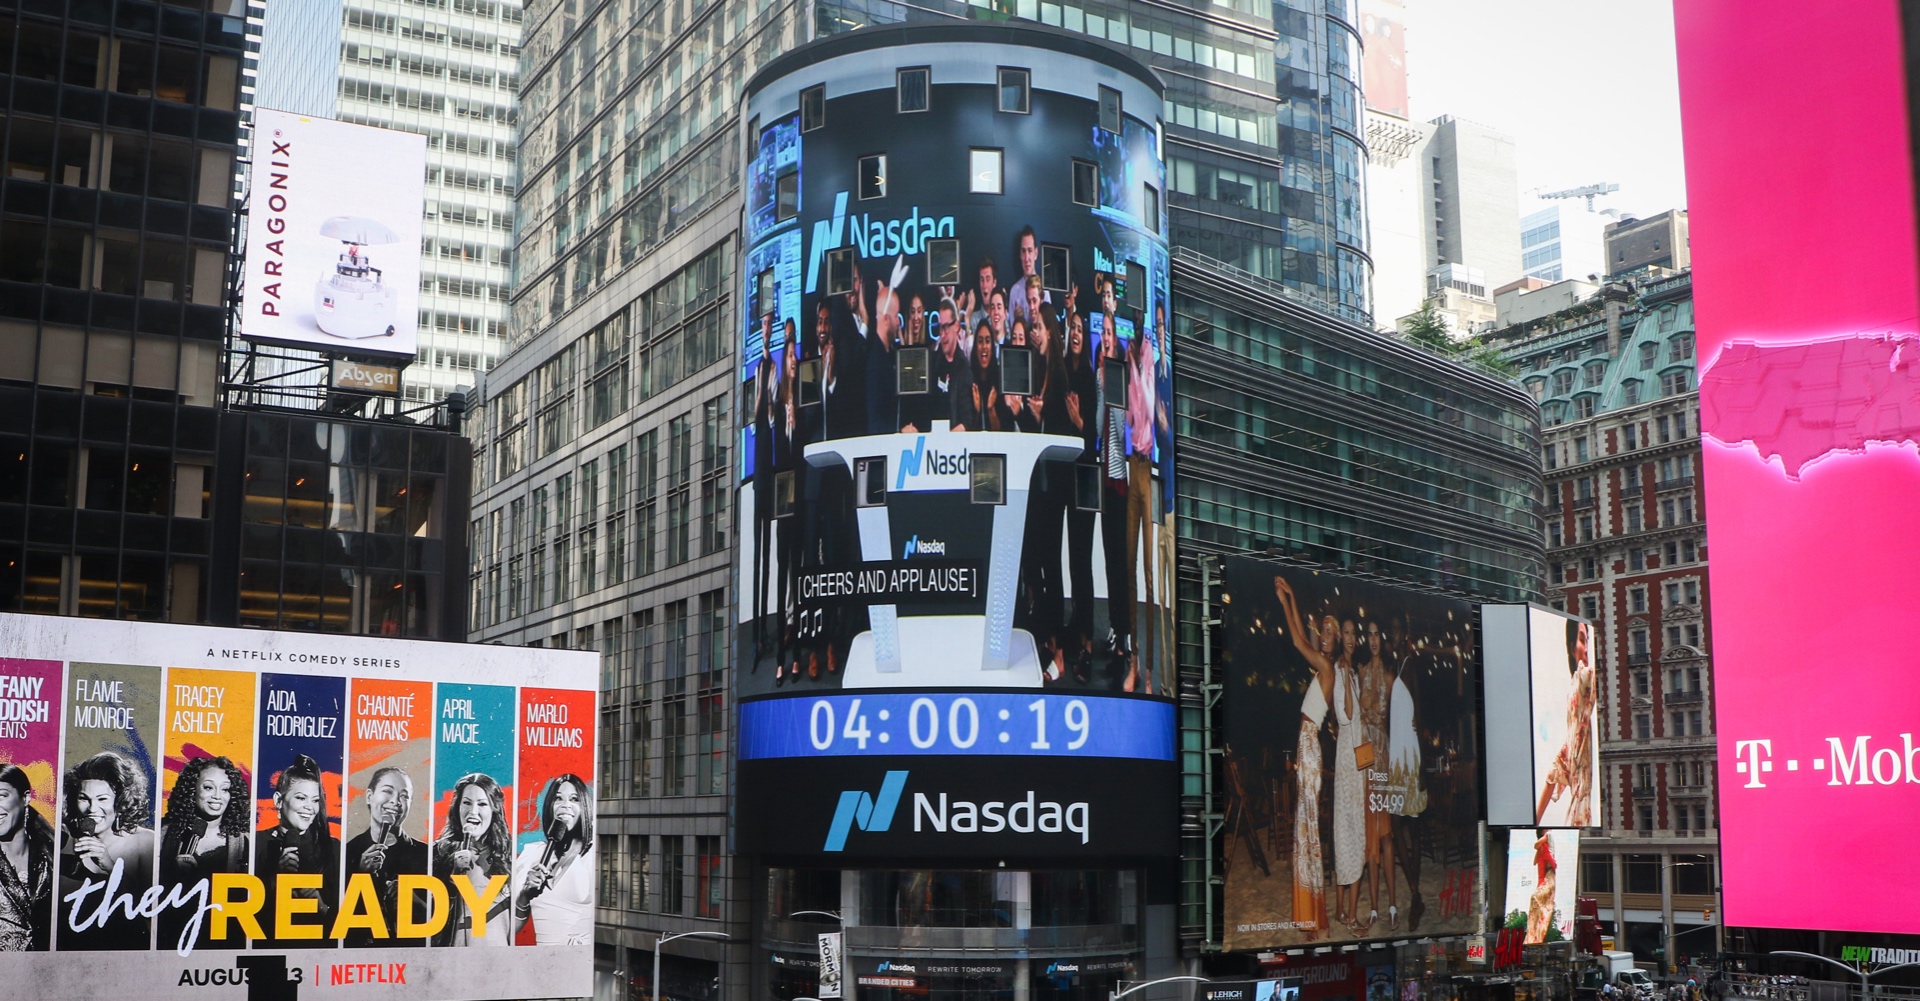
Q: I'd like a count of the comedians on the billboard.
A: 7